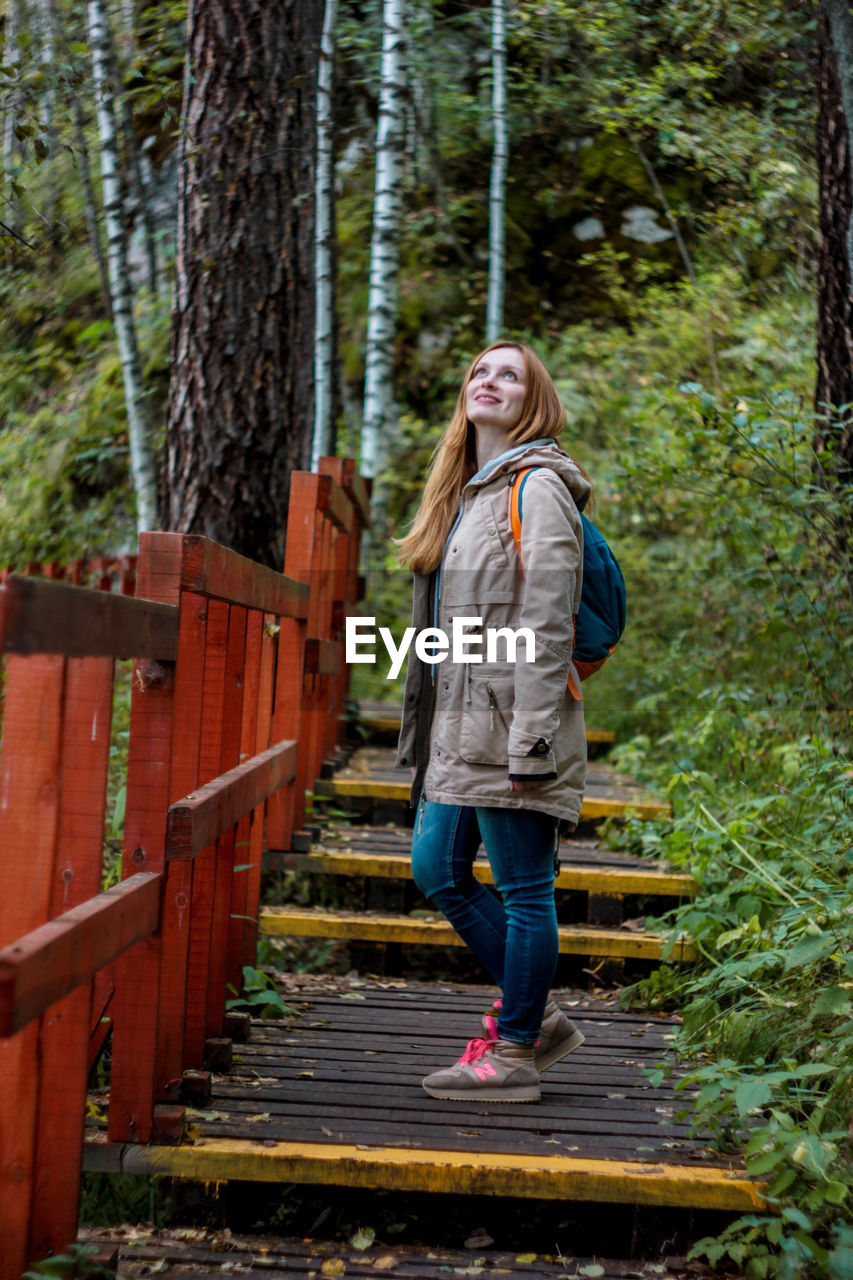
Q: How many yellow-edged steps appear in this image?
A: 5